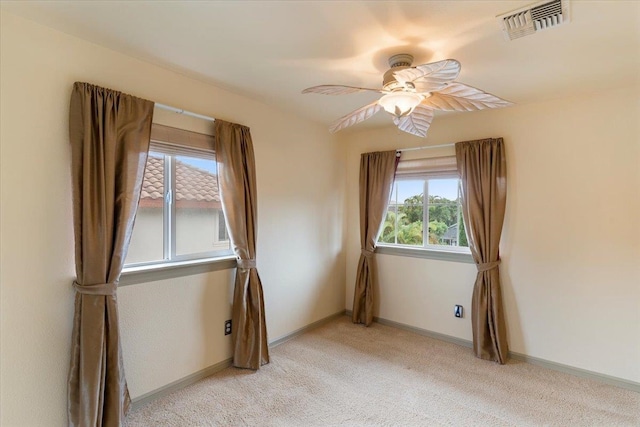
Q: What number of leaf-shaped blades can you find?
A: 5